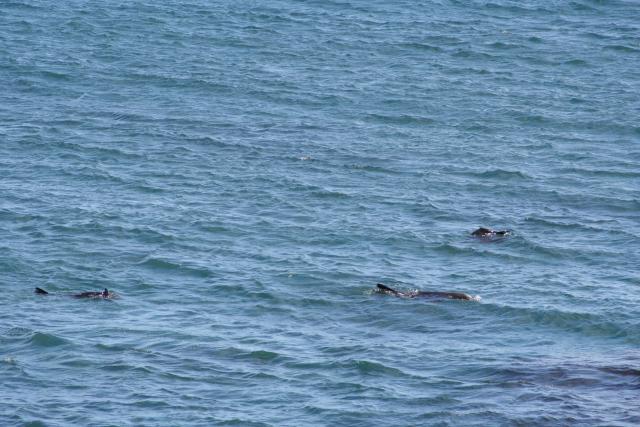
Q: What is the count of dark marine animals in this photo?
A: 3